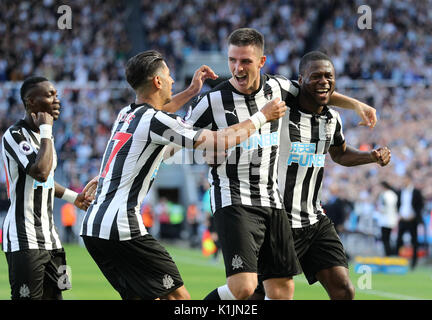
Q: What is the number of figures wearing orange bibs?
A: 3